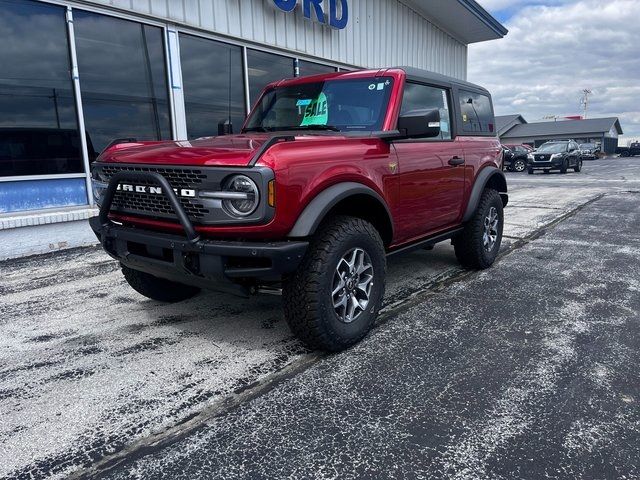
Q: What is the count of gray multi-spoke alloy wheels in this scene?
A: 2